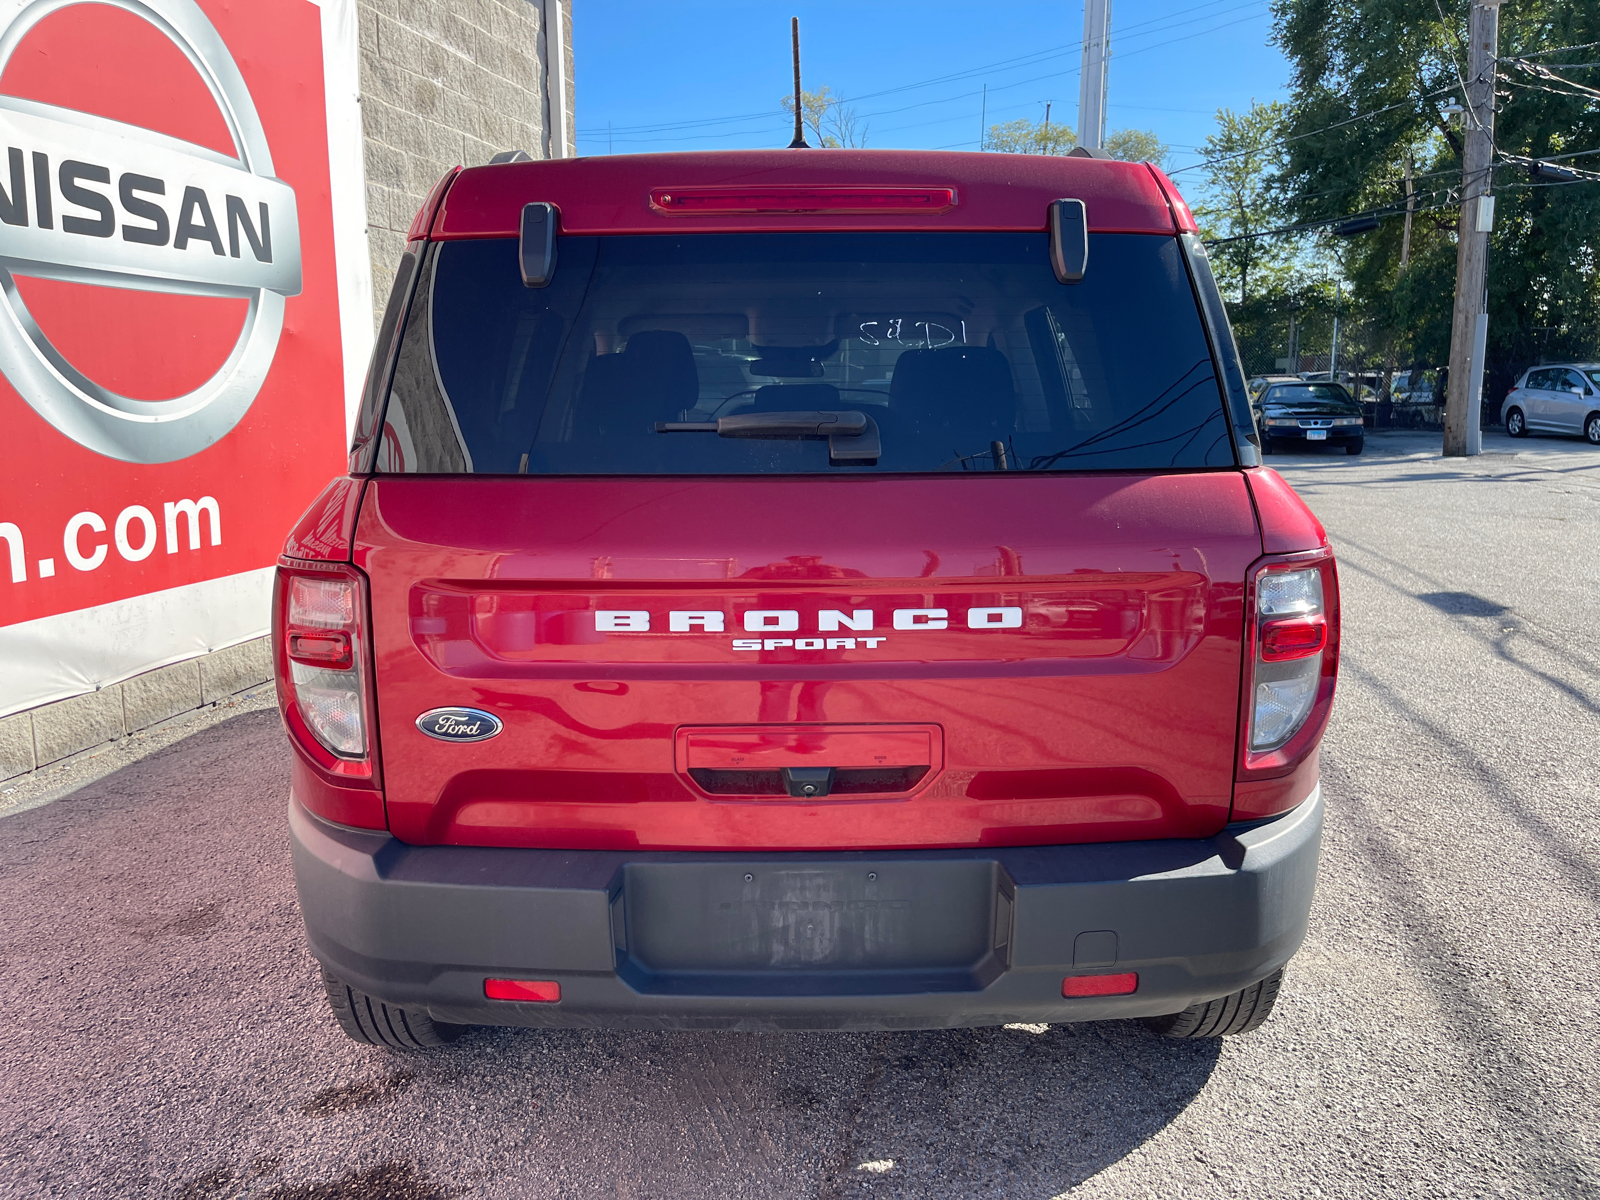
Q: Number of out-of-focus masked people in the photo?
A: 0